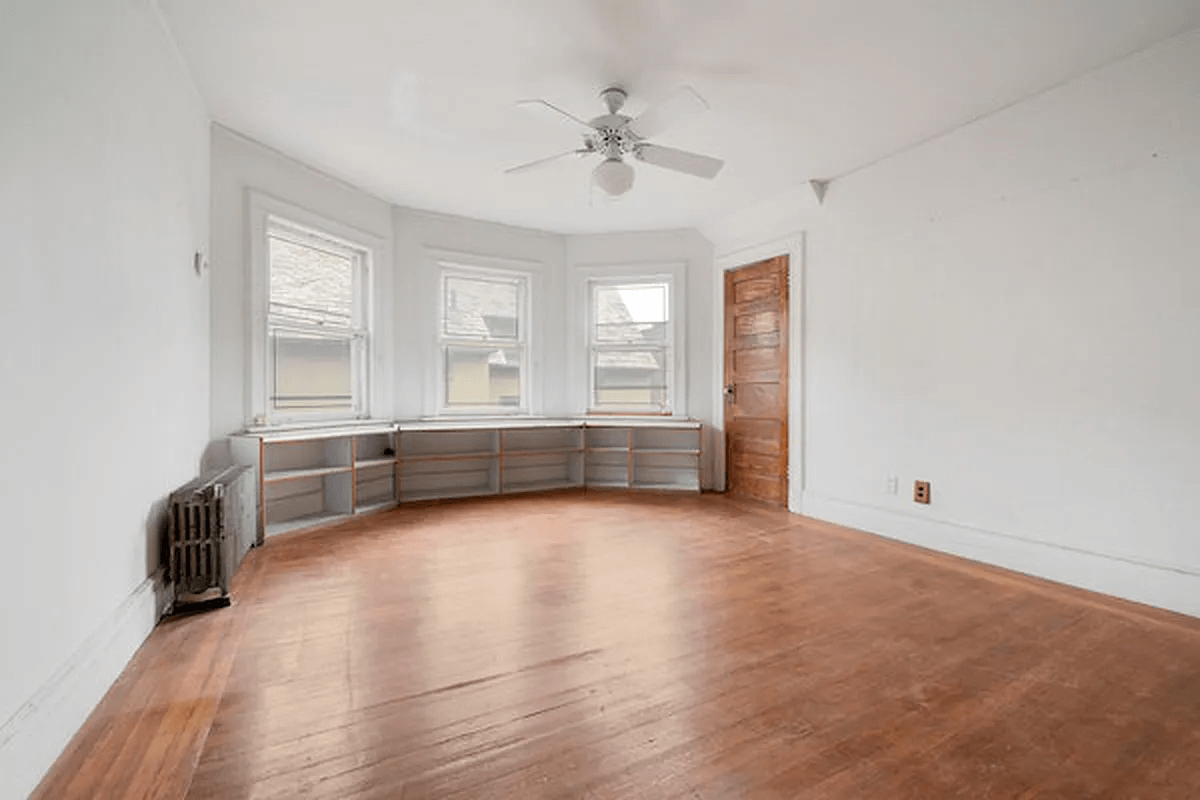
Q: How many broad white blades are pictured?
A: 4